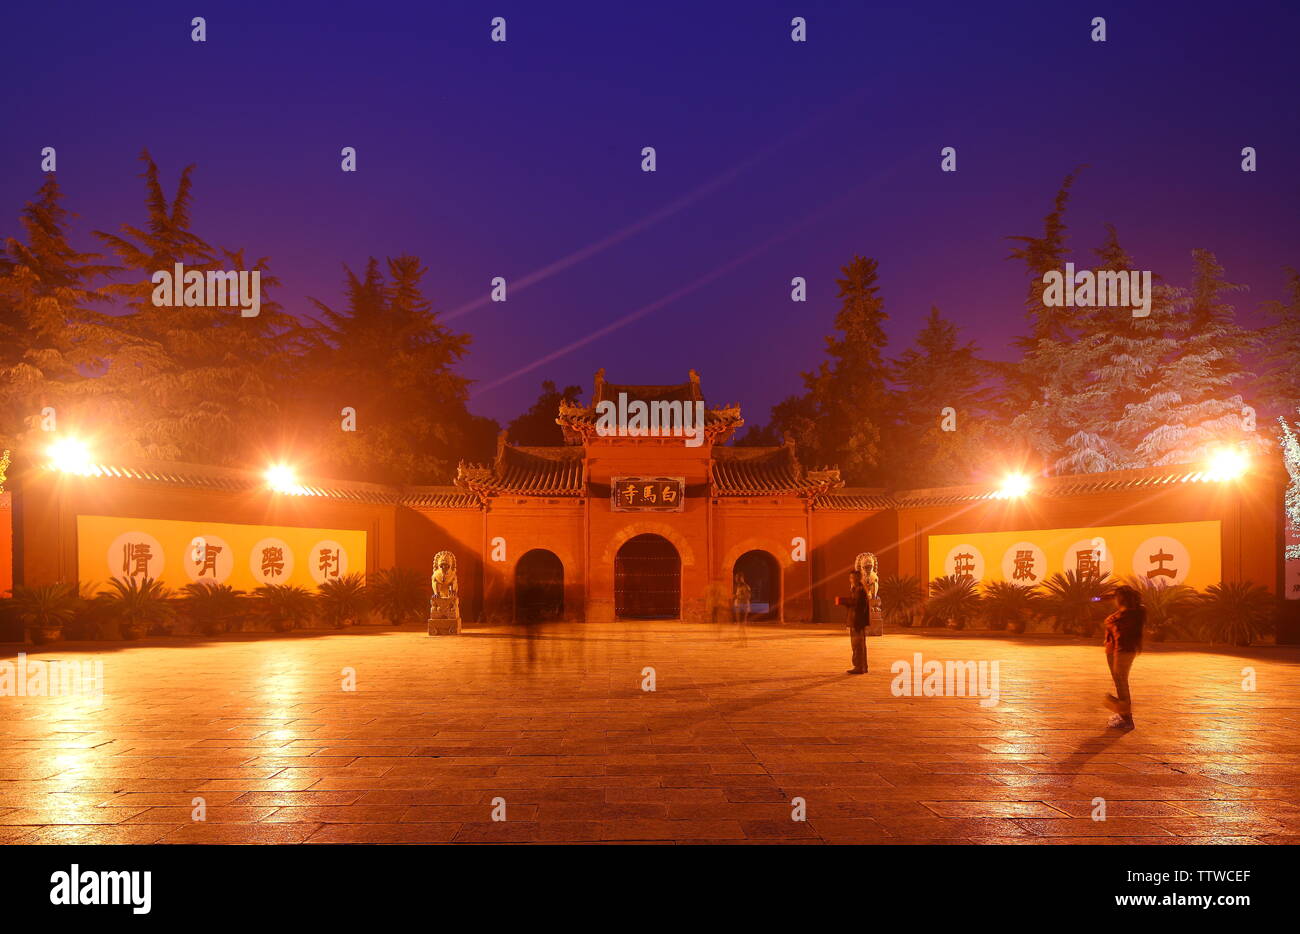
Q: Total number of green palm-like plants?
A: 12